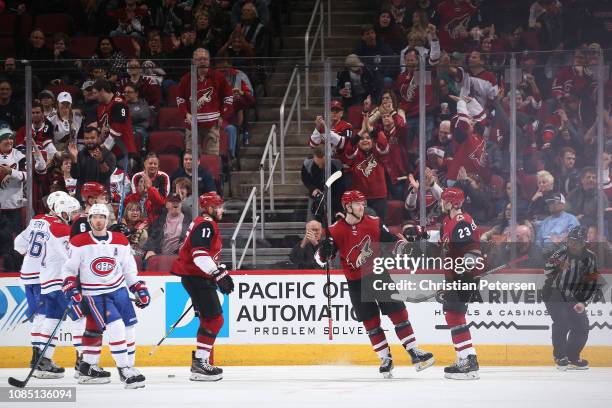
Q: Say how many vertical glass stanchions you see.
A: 6